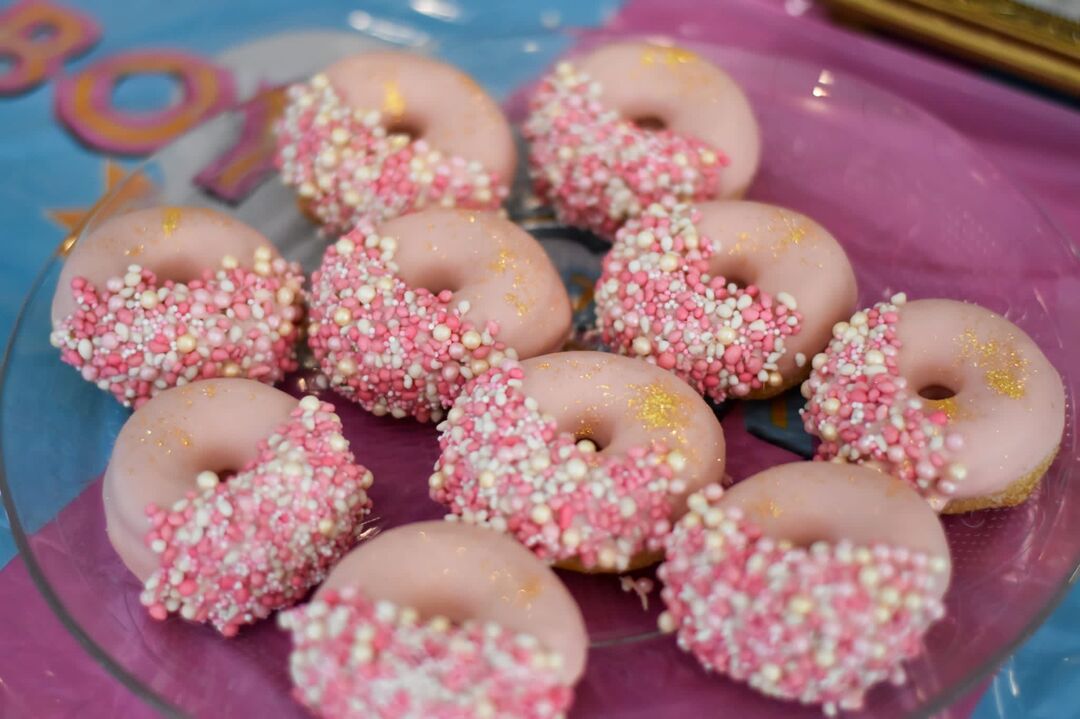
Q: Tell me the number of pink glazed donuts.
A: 10